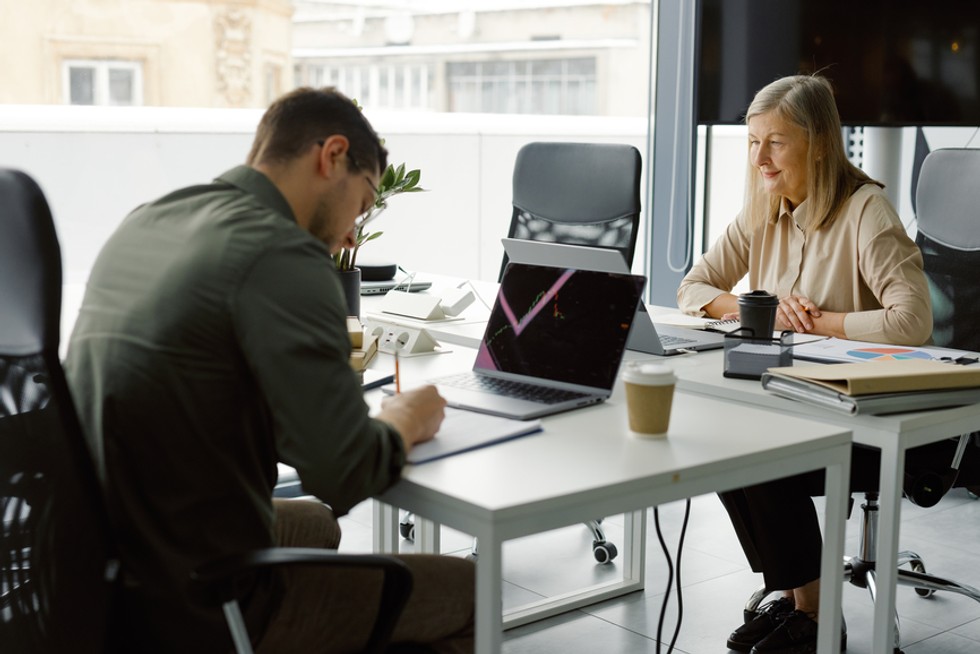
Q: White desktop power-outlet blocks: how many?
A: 2